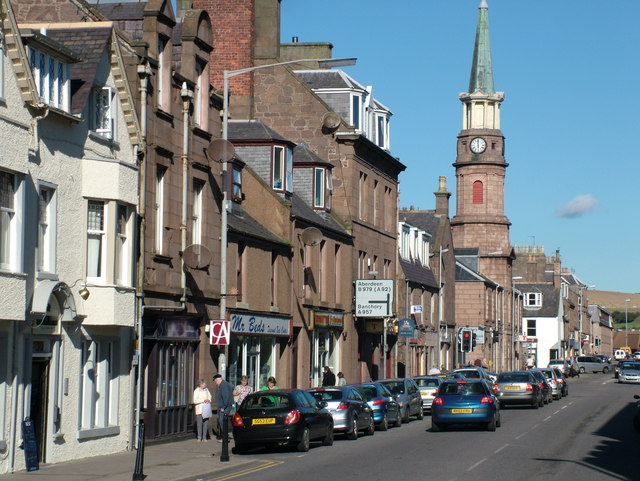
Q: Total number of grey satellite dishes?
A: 4